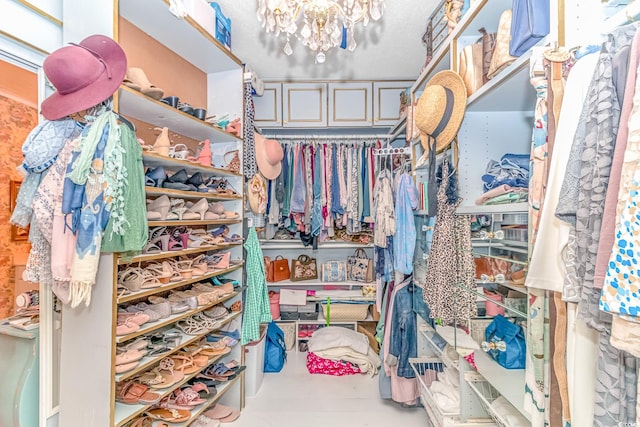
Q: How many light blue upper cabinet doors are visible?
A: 4